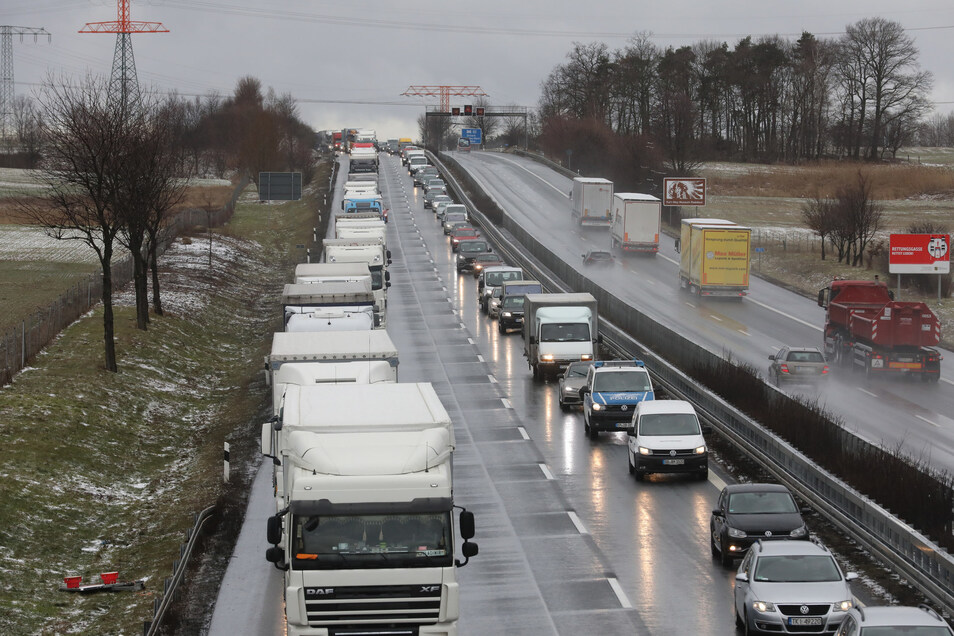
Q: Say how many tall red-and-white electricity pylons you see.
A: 2